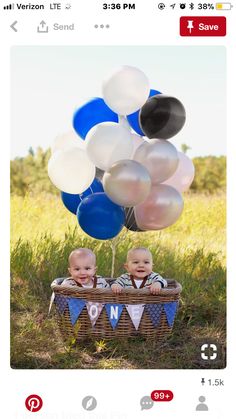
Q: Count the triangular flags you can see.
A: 7